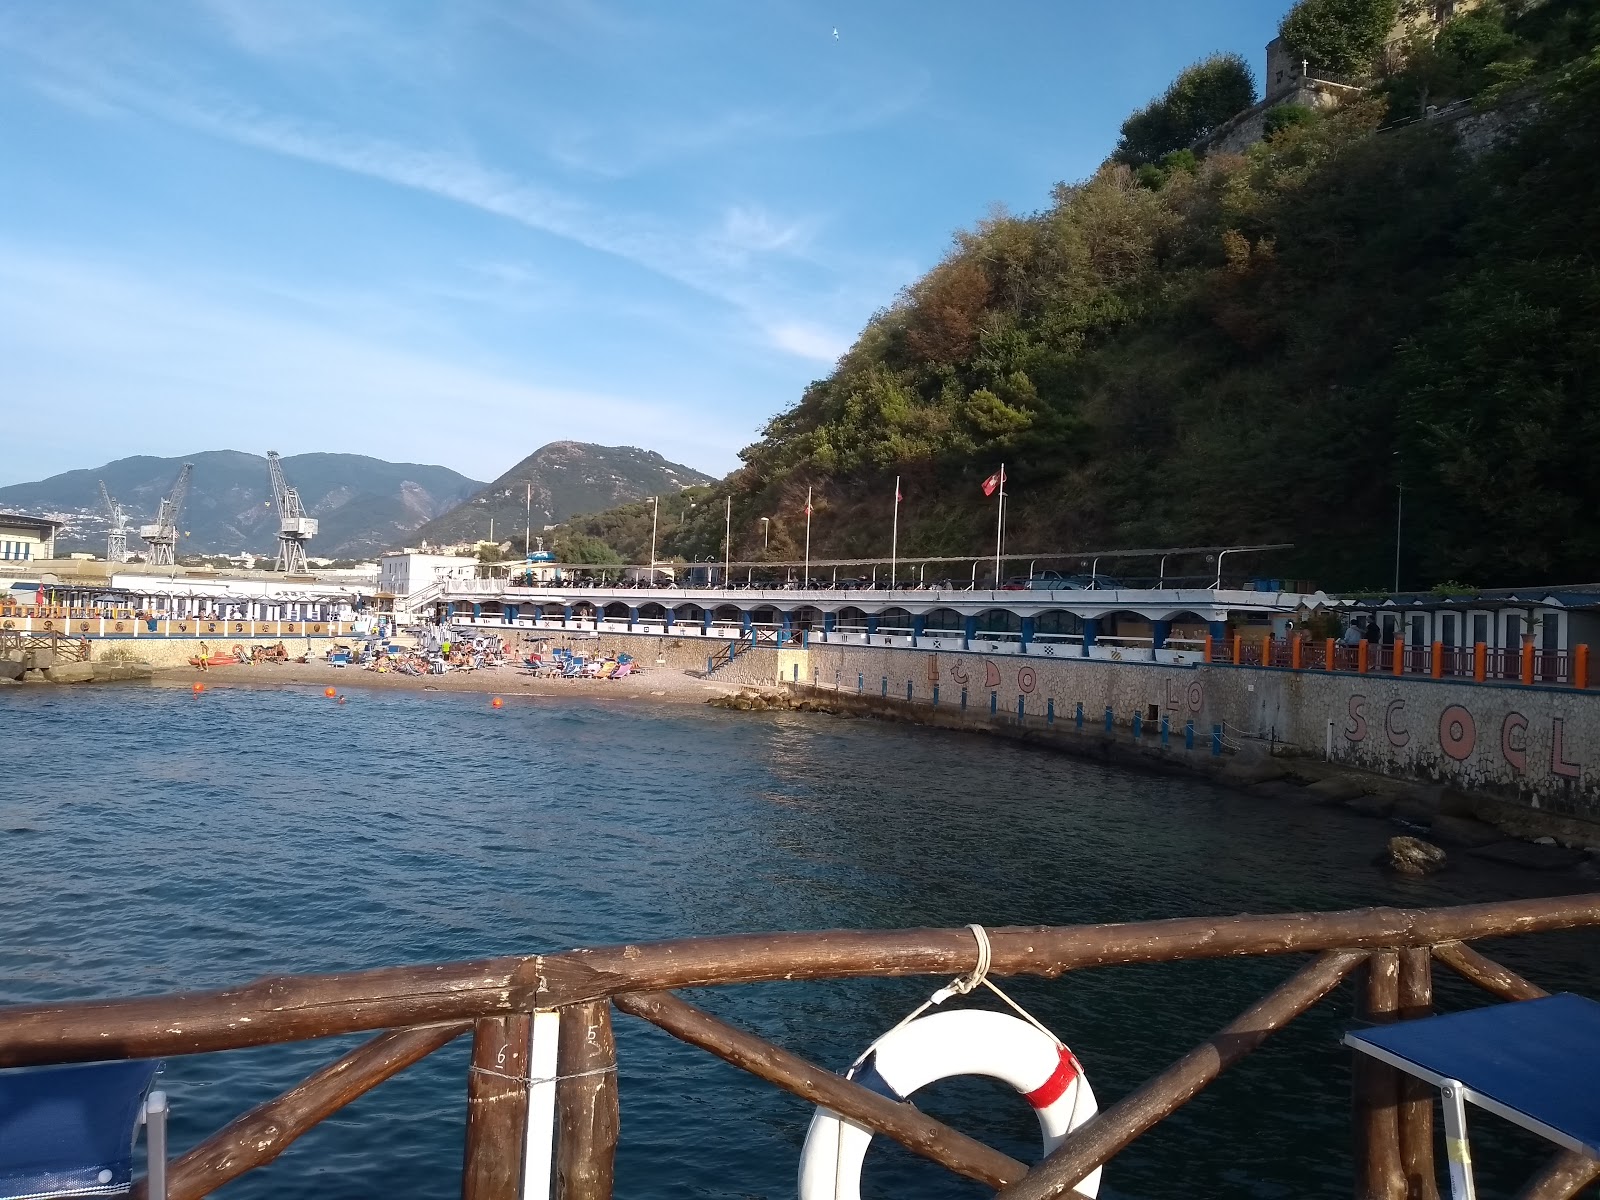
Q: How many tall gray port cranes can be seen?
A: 3